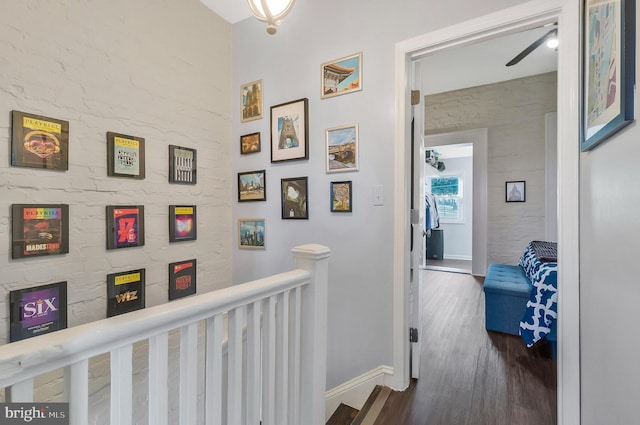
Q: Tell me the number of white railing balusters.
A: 11